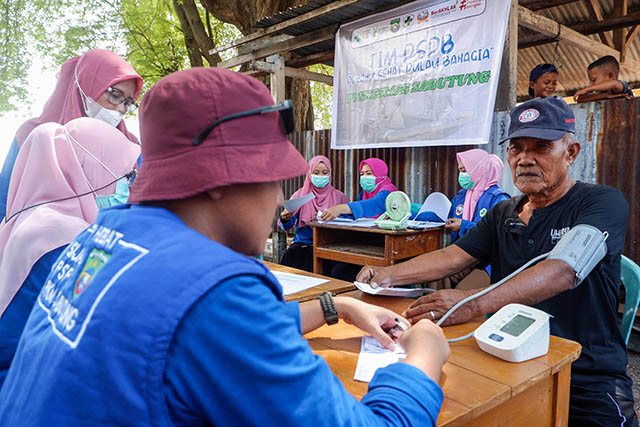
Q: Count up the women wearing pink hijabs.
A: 5